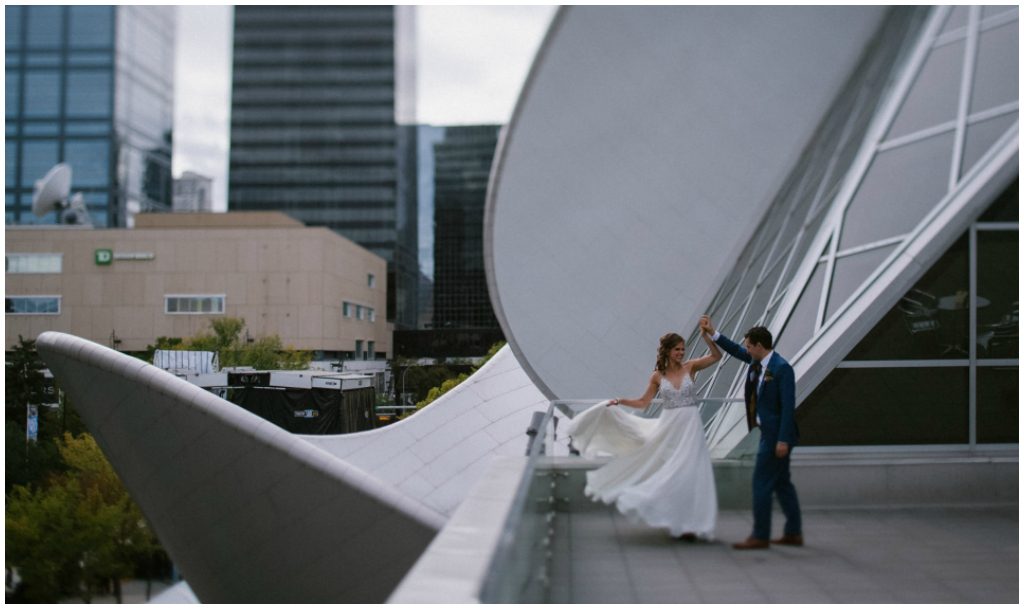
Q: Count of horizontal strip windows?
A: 3